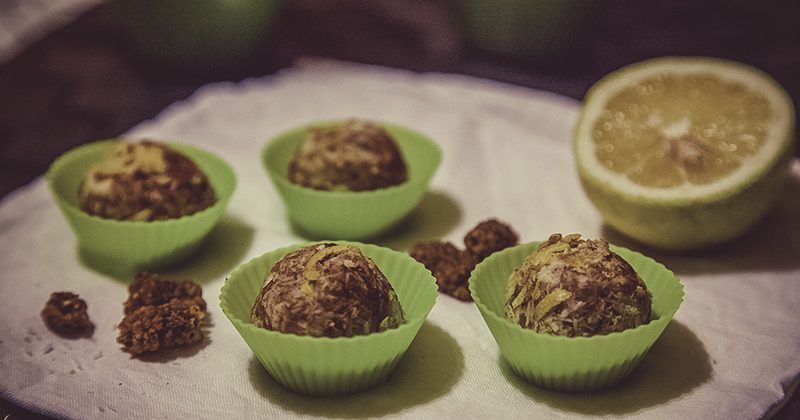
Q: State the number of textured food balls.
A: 4